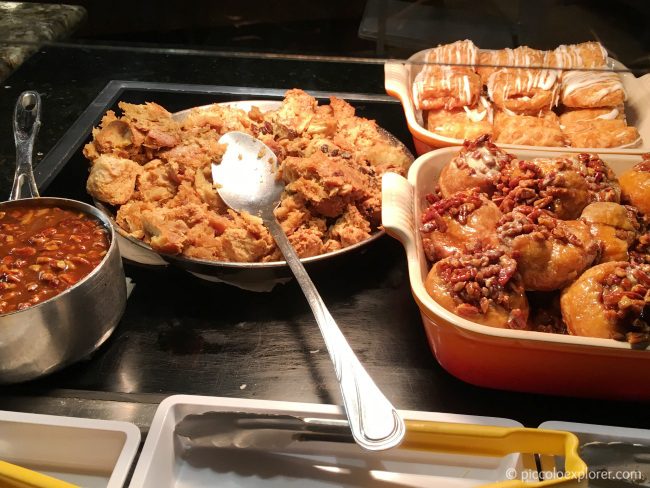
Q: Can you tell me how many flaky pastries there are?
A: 9